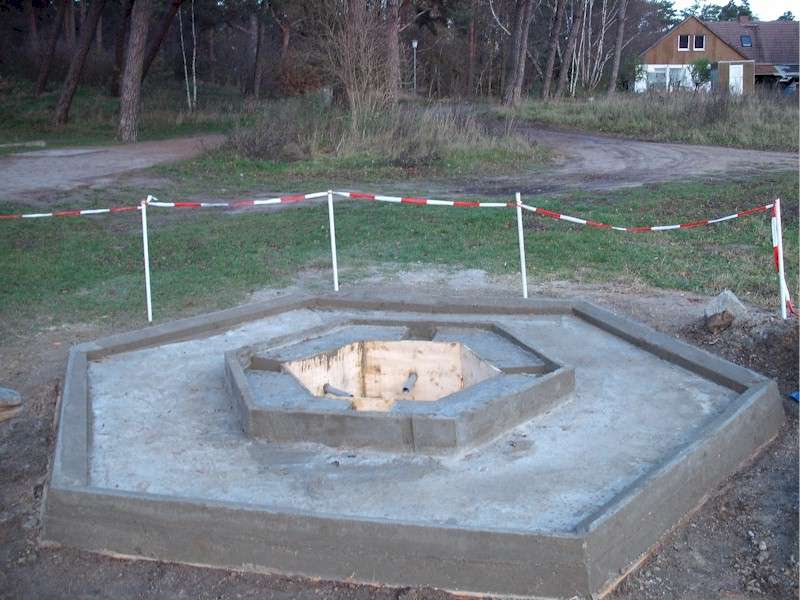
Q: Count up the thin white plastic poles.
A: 4